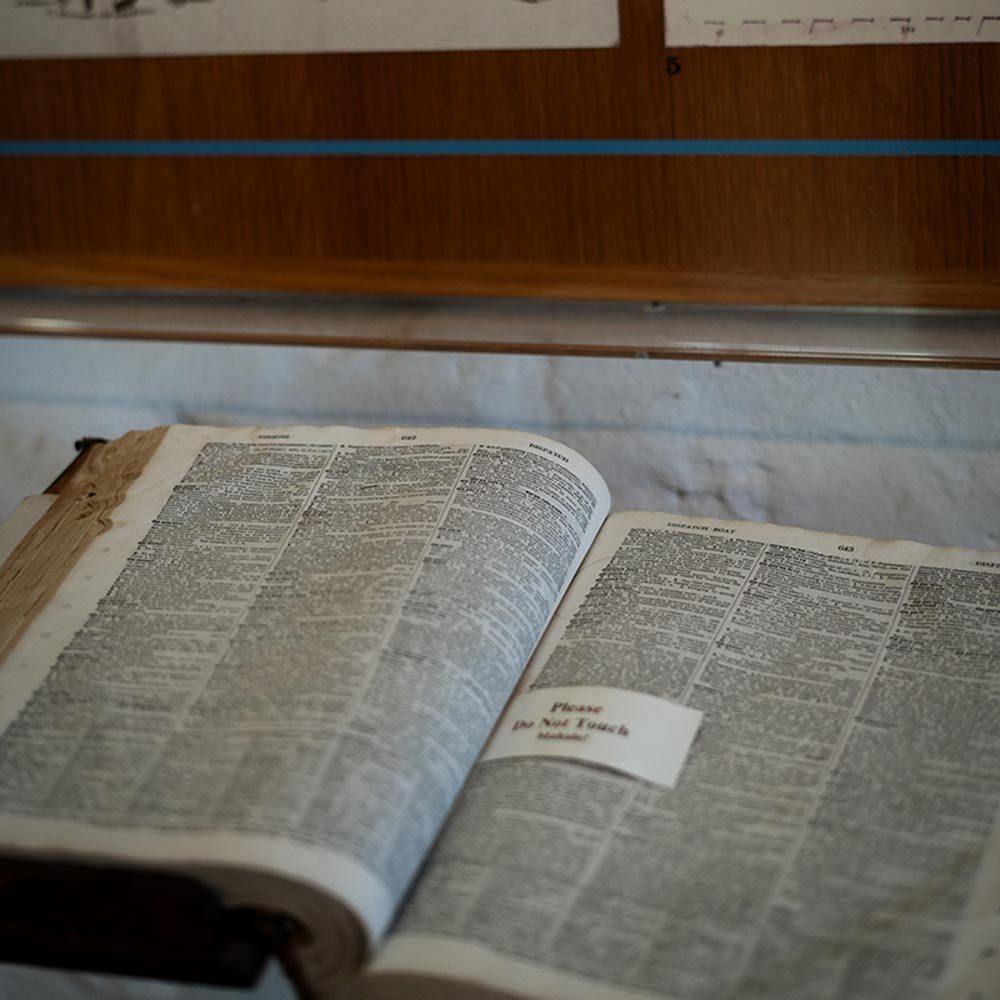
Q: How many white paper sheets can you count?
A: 3